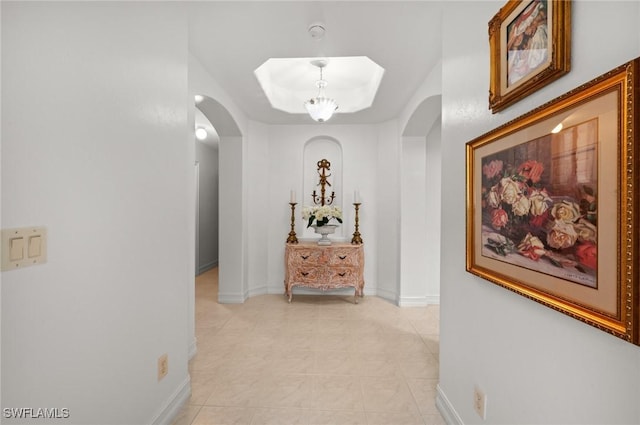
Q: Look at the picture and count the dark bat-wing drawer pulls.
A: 4